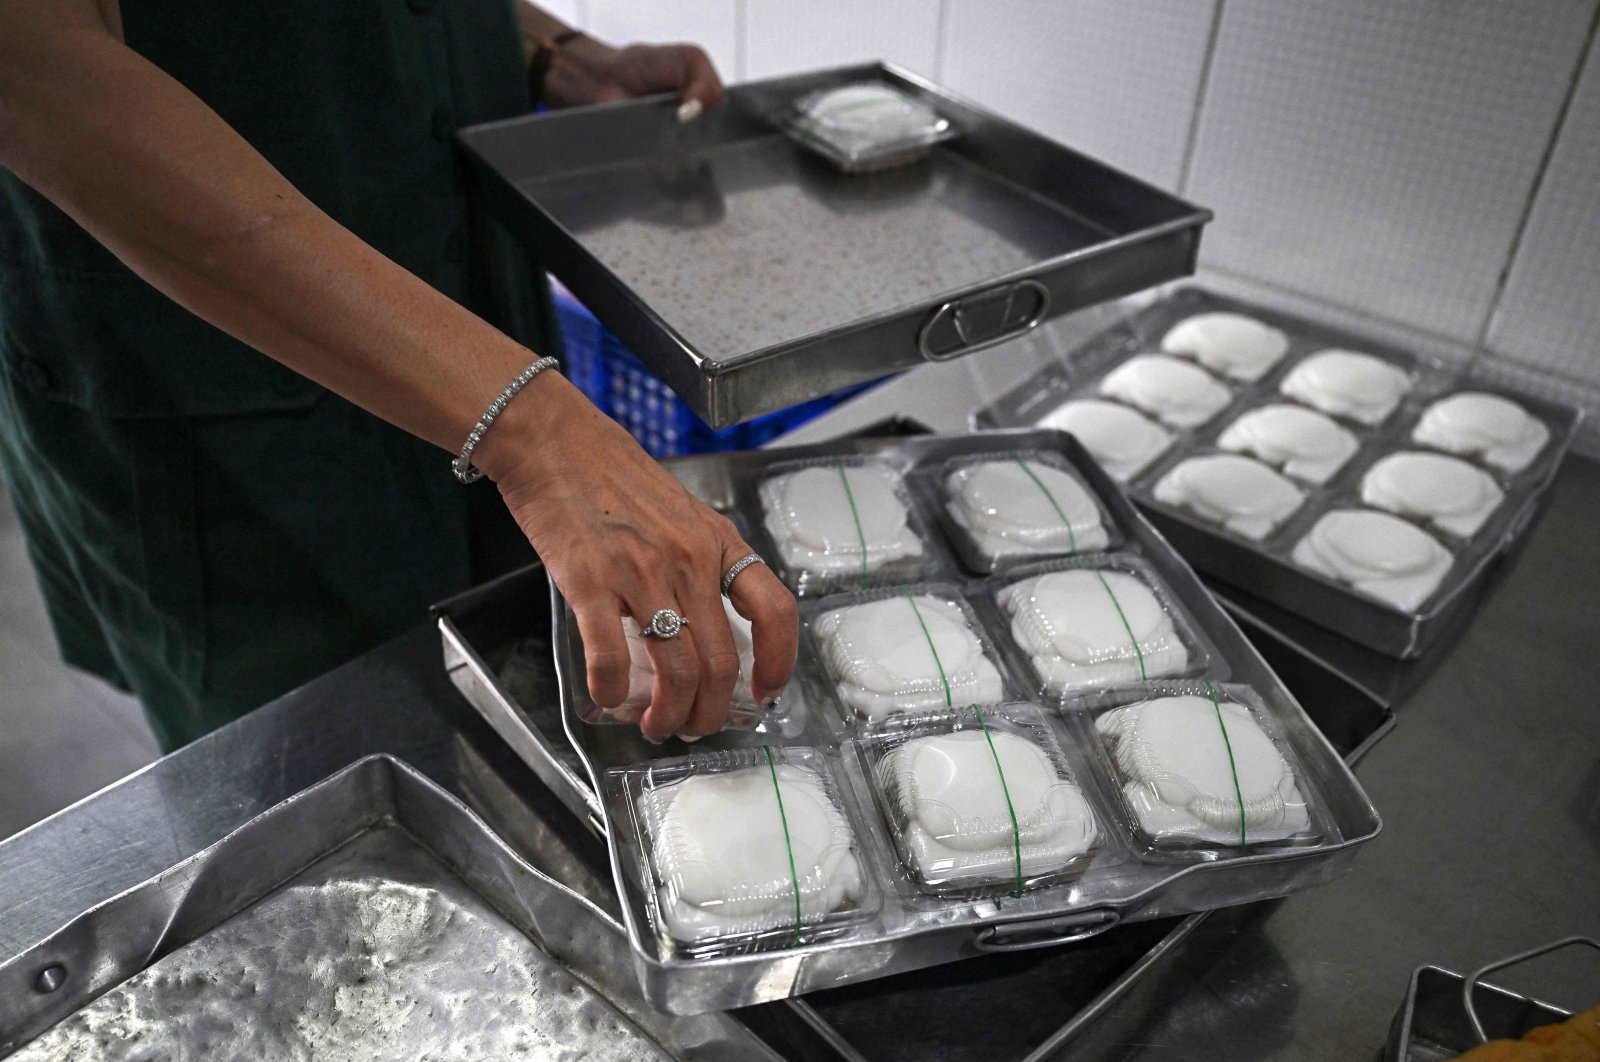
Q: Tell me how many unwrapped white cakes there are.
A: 9